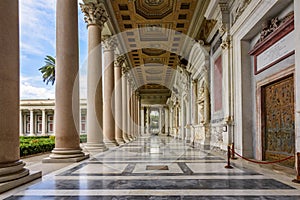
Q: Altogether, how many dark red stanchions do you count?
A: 3